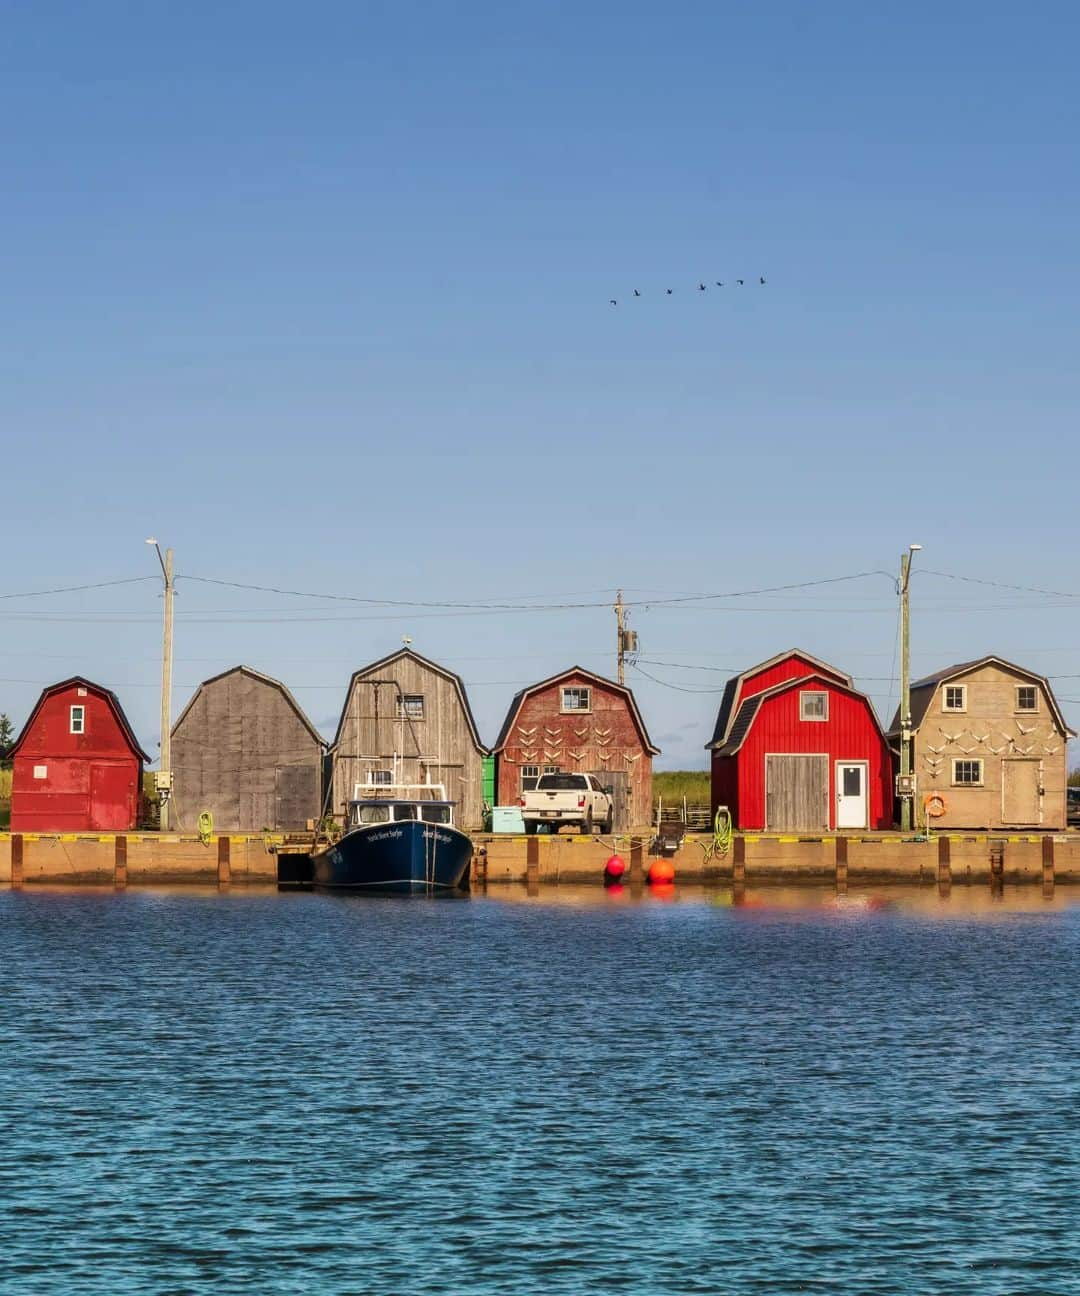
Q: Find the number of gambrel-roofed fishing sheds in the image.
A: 6